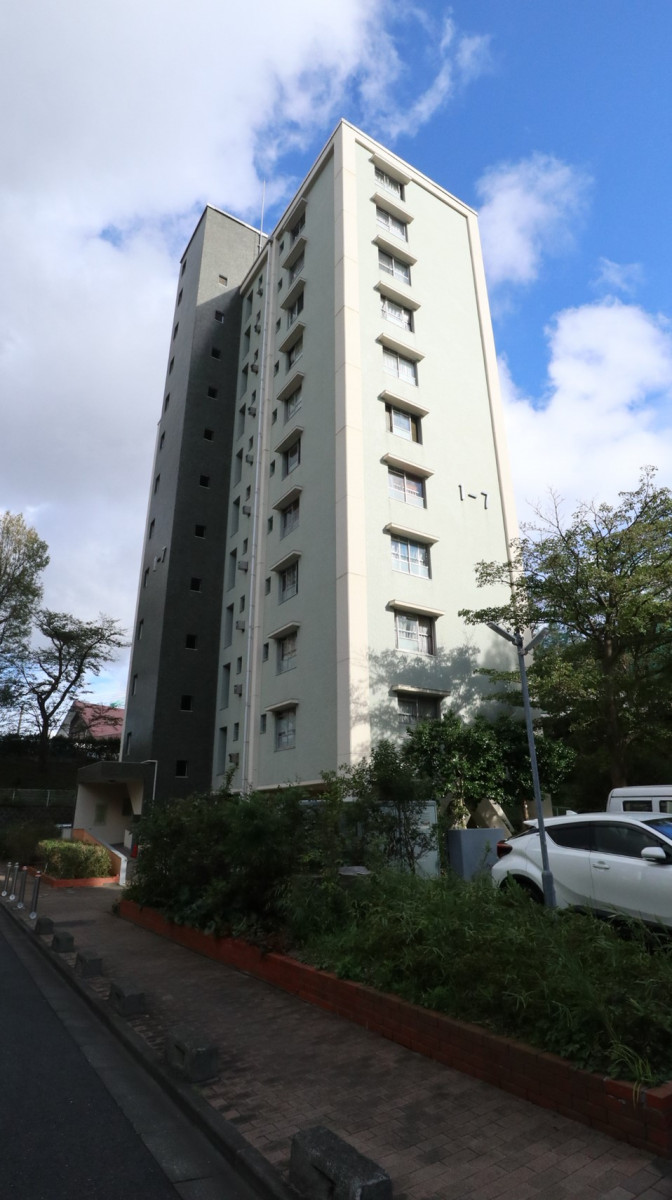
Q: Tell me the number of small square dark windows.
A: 11